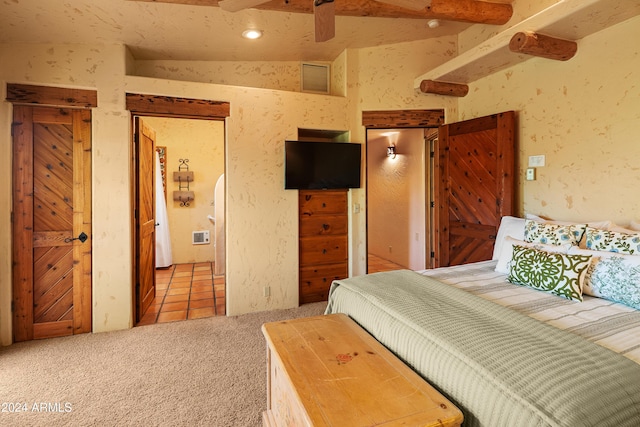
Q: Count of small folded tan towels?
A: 2